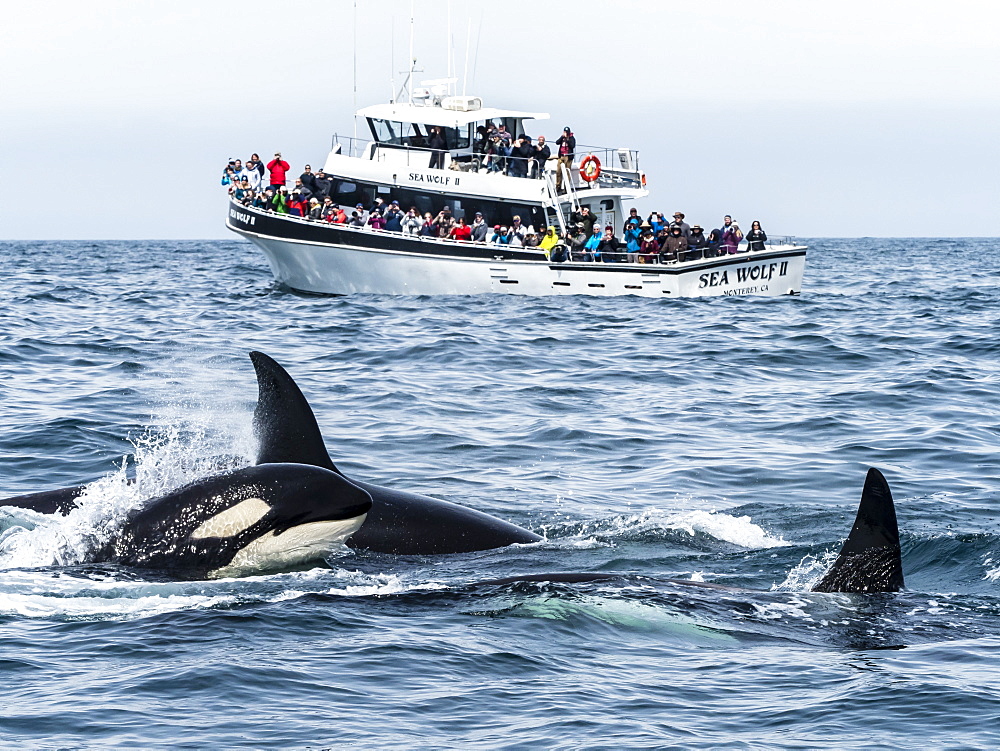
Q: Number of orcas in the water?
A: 3